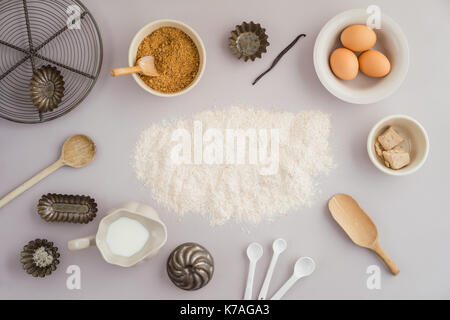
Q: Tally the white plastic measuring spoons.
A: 3